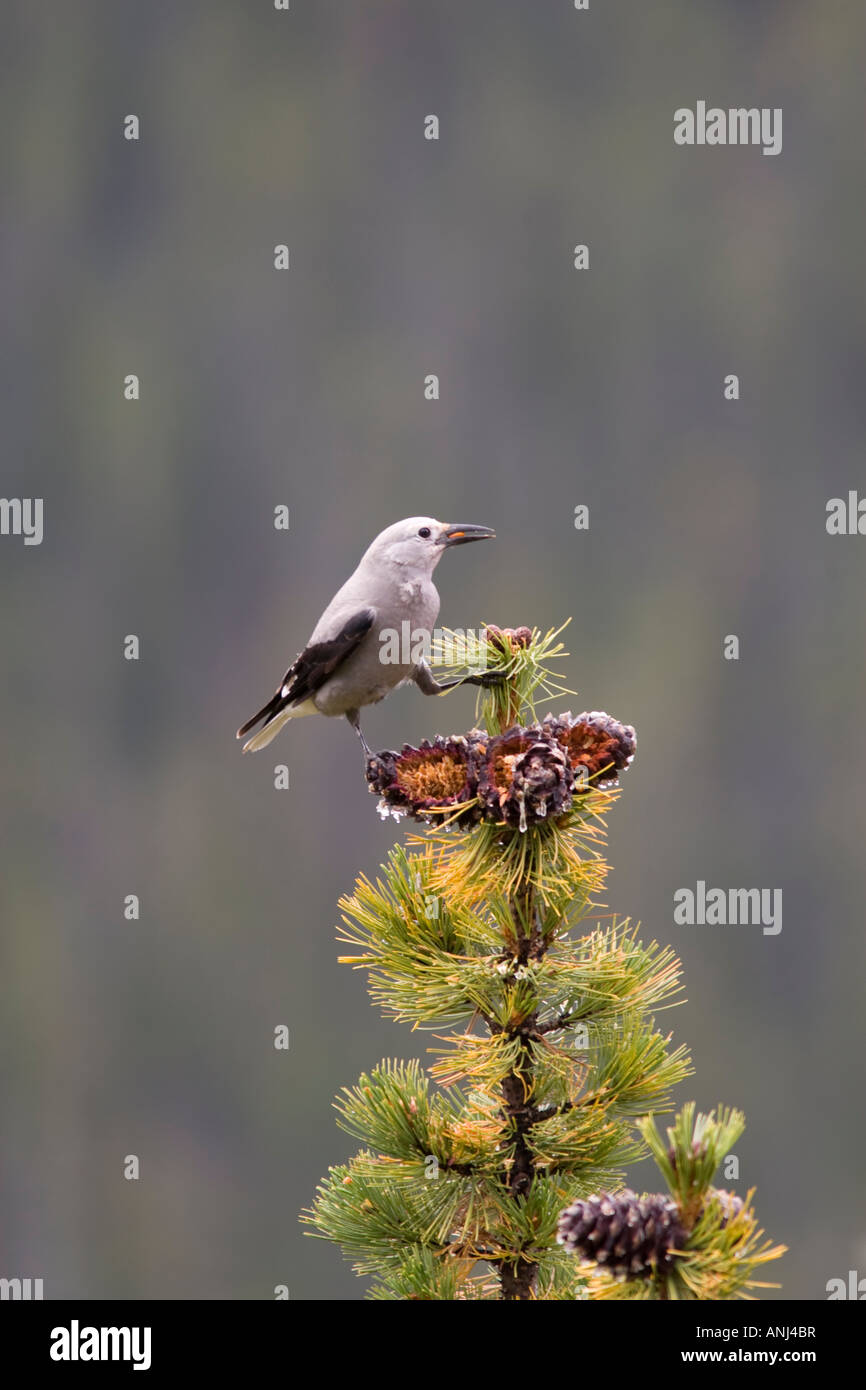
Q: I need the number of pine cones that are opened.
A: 3